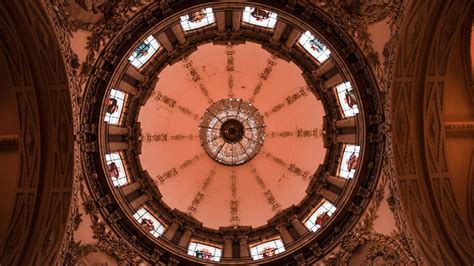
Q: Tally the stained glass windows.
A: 12